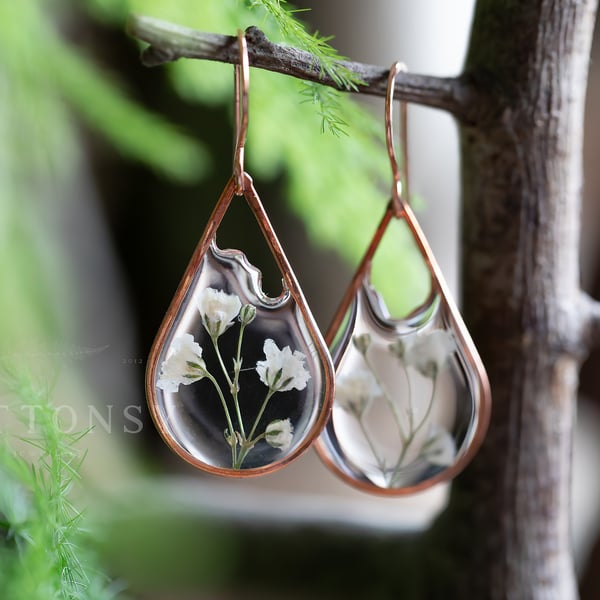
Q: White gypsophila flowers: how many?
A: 7